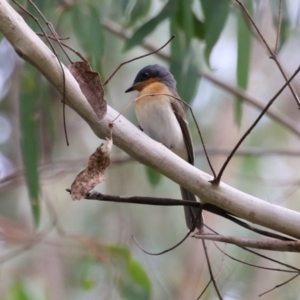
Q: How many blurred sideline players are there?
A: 0